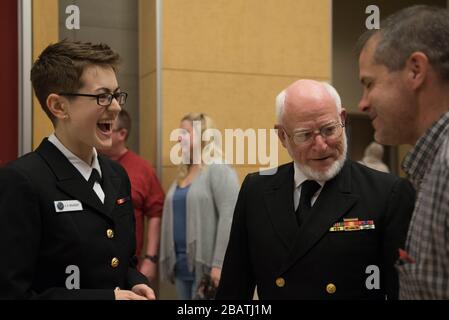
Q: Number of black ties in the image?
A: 2